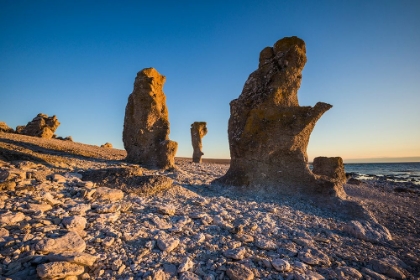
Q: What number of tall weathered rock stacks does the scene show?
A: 3